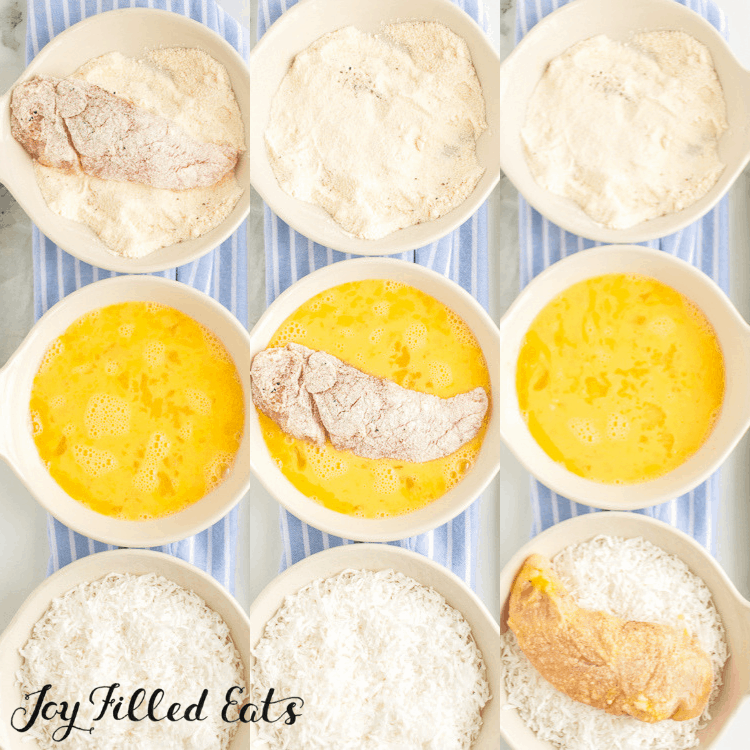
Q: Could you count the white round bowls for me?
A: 9